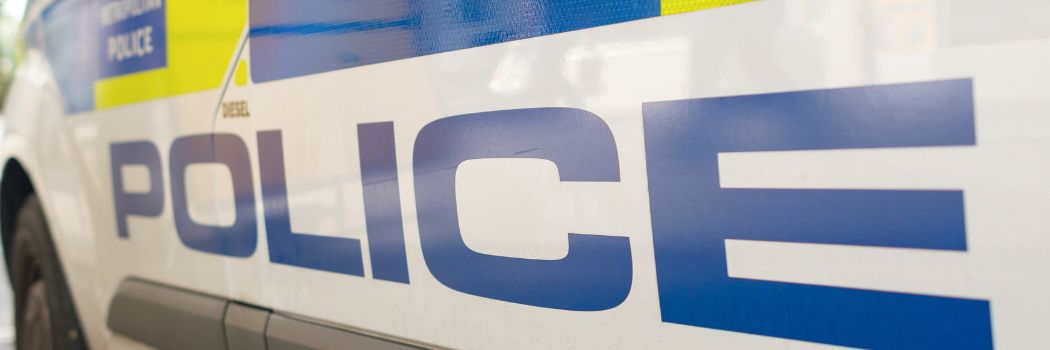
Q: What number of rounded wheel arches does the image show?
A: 1